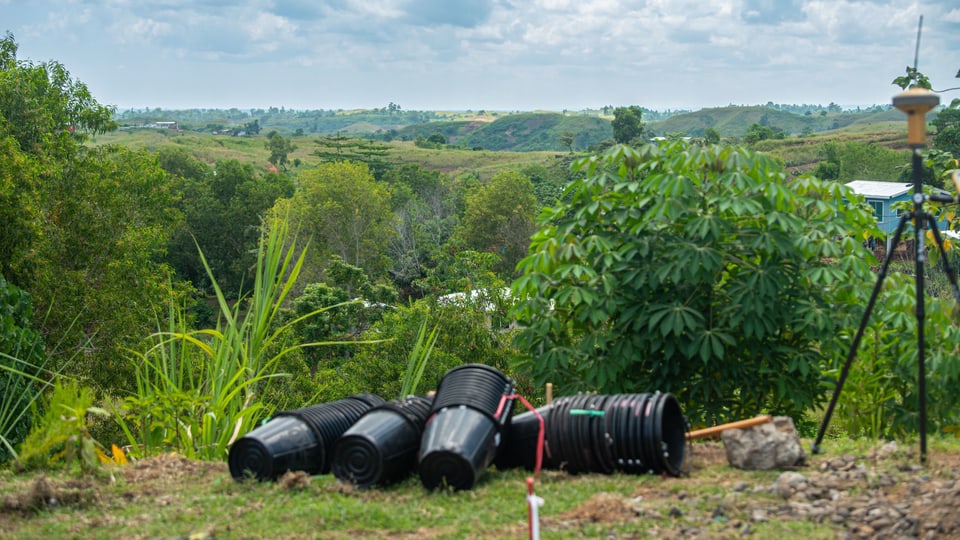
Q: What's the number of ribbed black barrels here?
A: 4